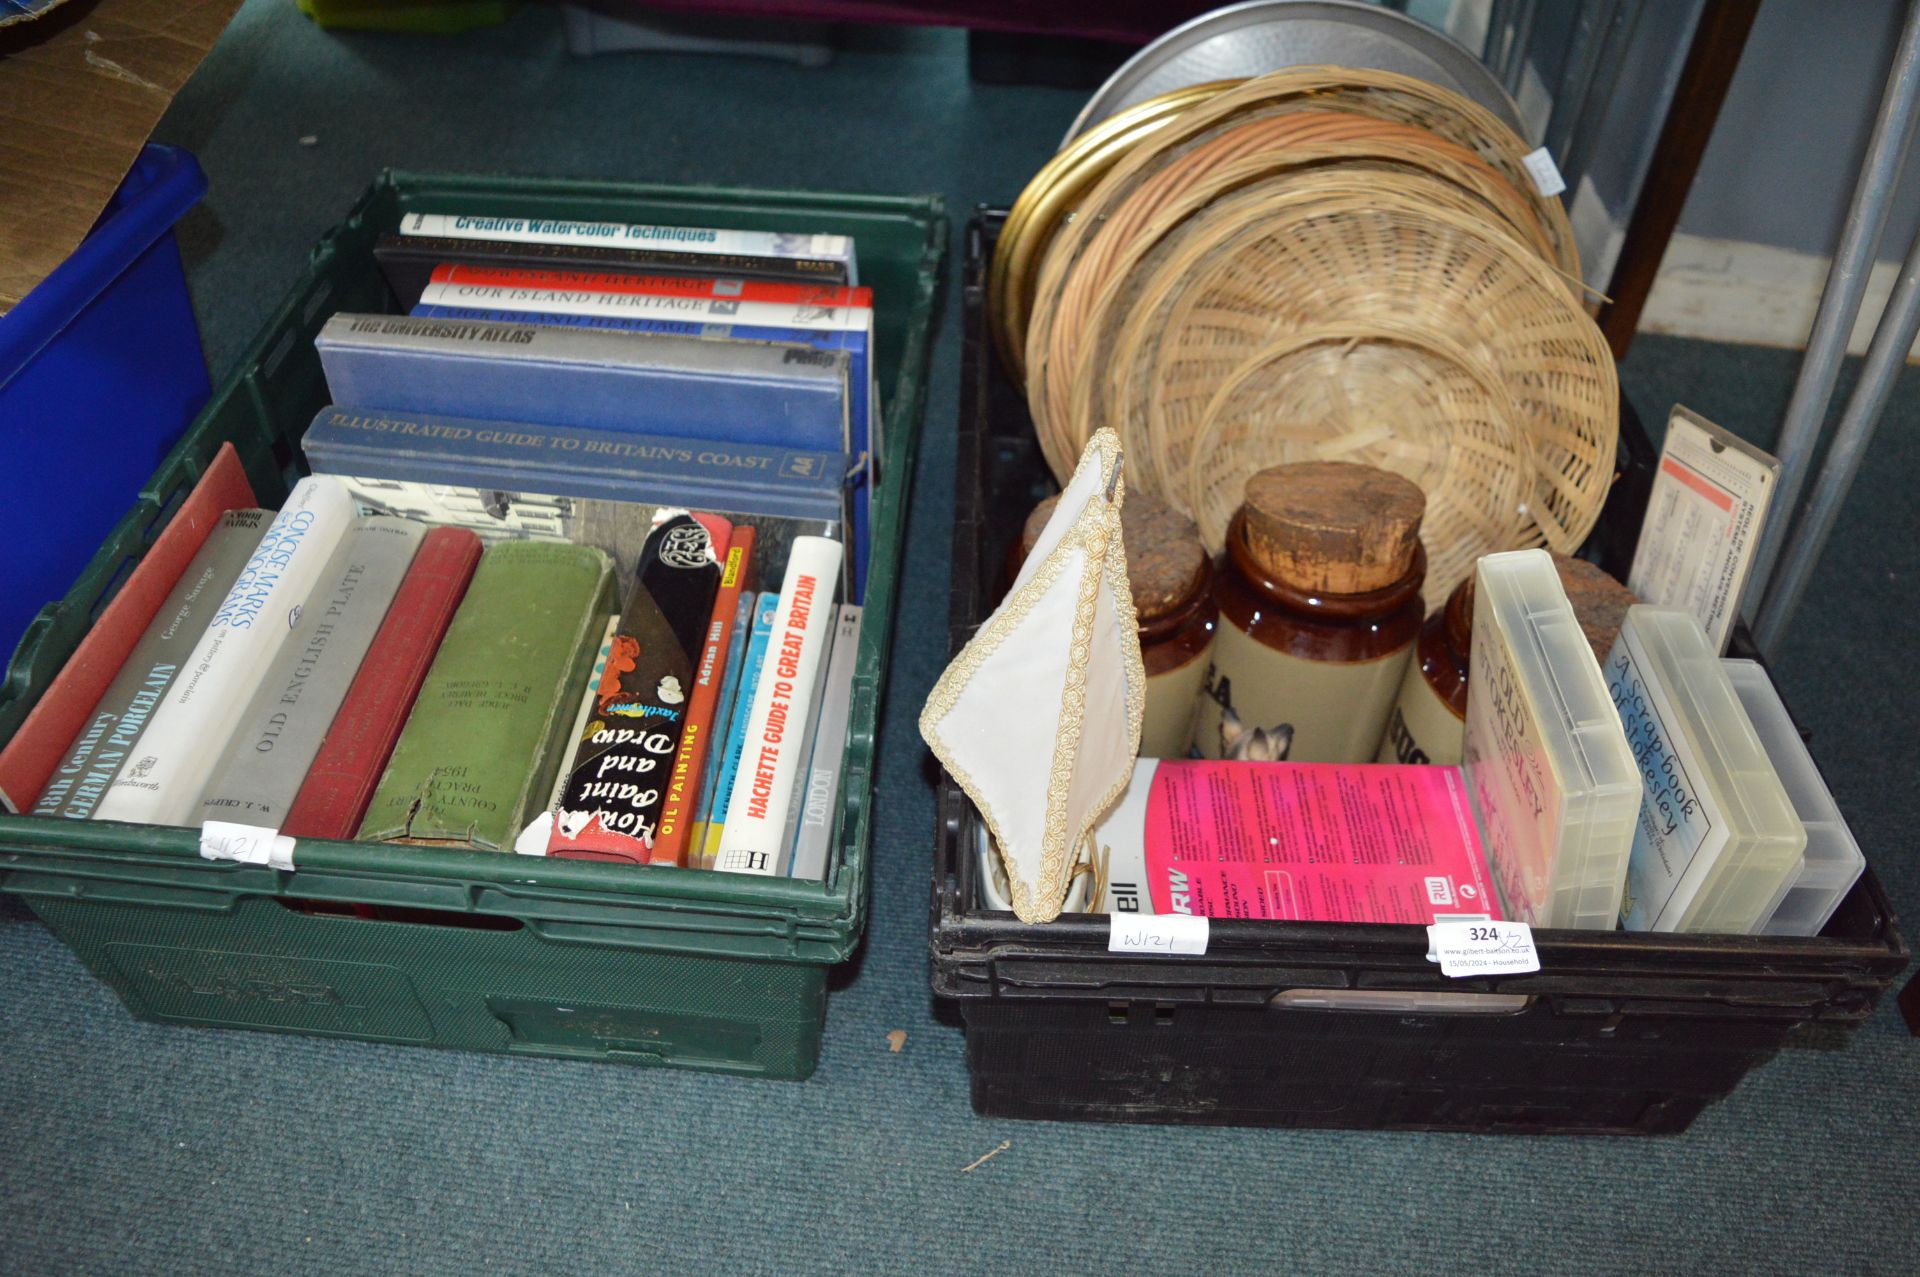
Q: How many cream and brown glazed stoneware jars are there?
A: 3